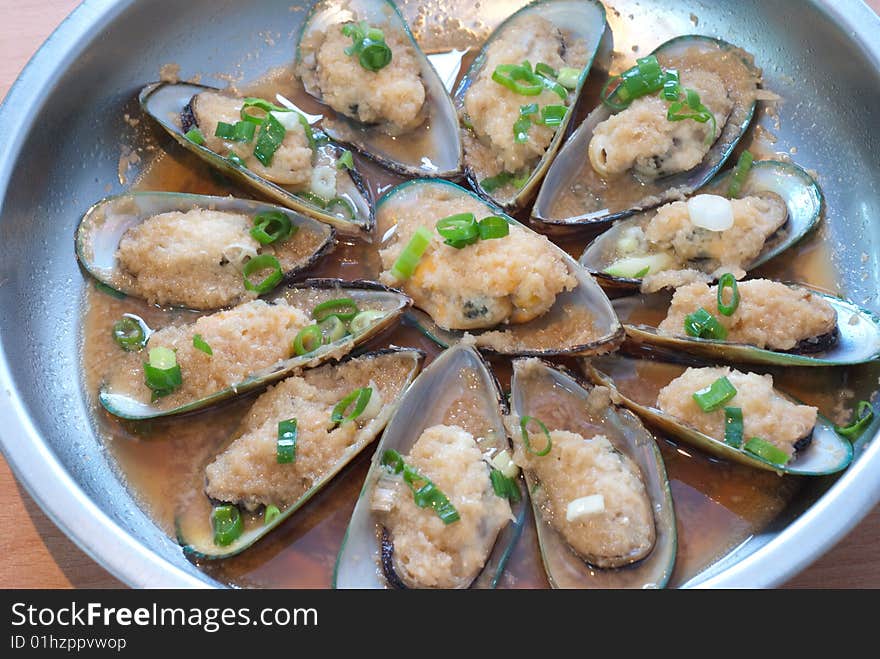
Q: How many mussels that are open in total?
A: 13